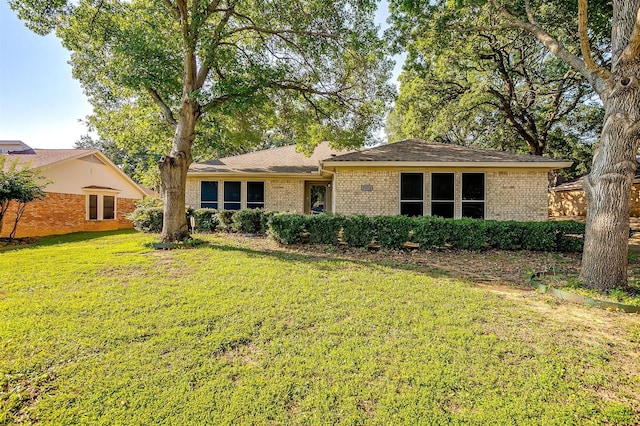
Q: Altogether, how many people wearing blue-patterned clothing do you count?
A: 0